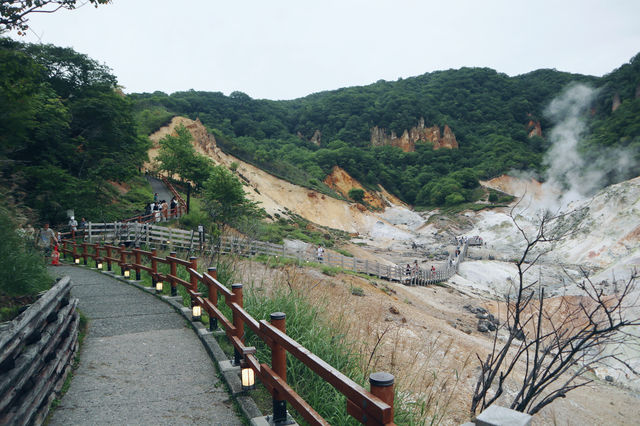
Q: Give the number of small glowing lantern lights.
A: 6